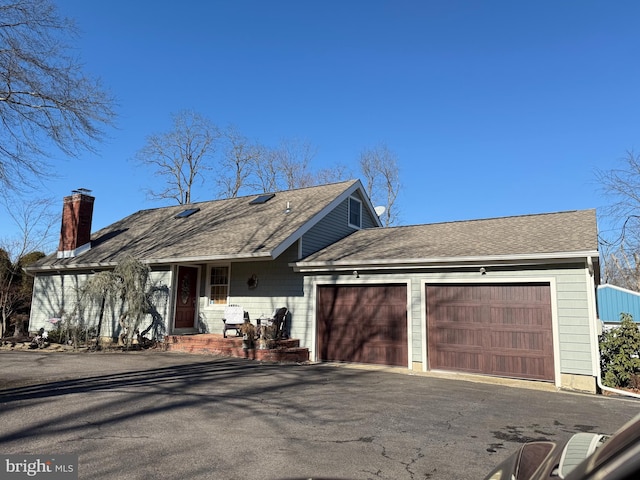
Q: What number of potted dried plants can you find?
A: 2